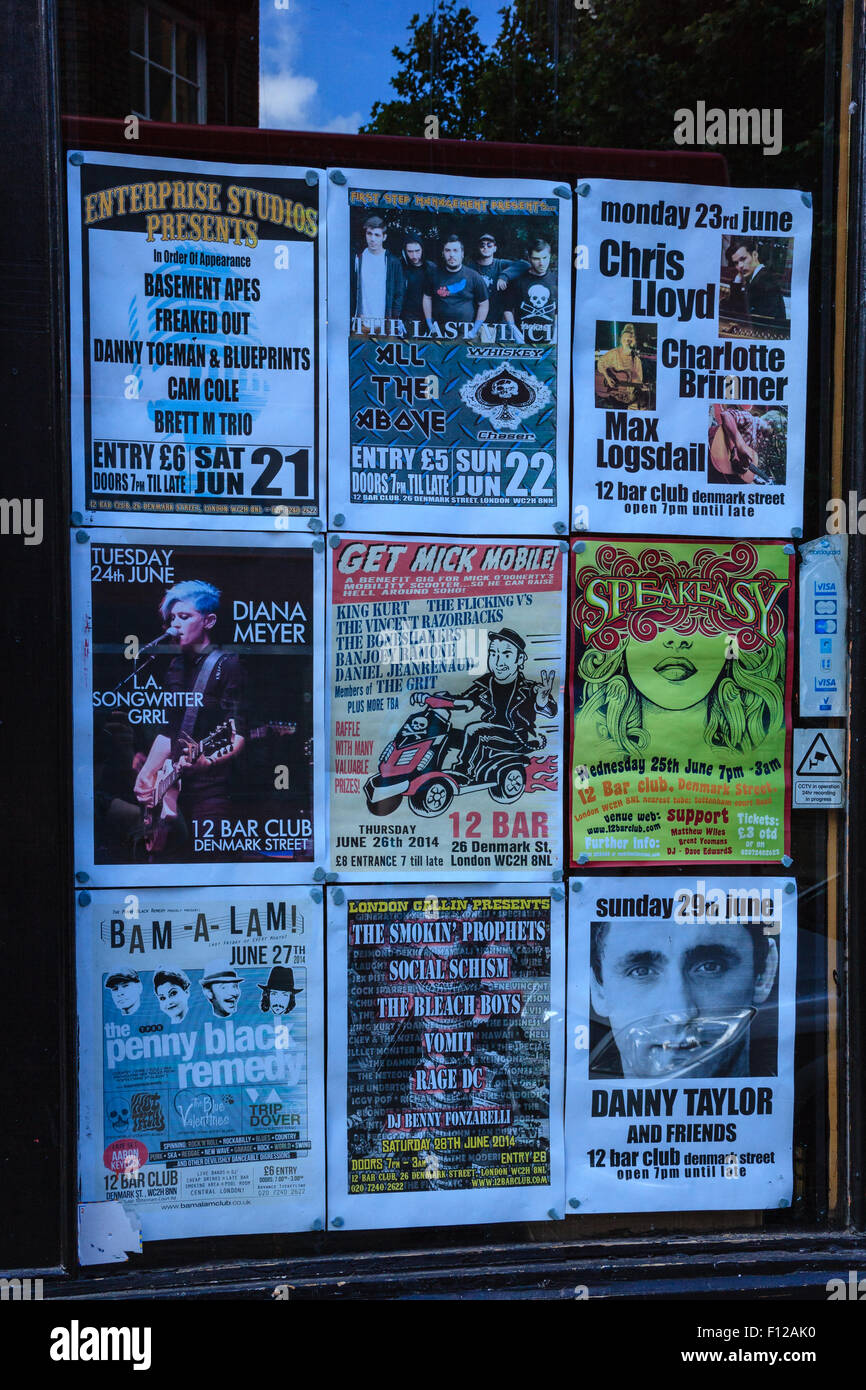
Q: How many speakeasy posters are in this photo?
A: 1